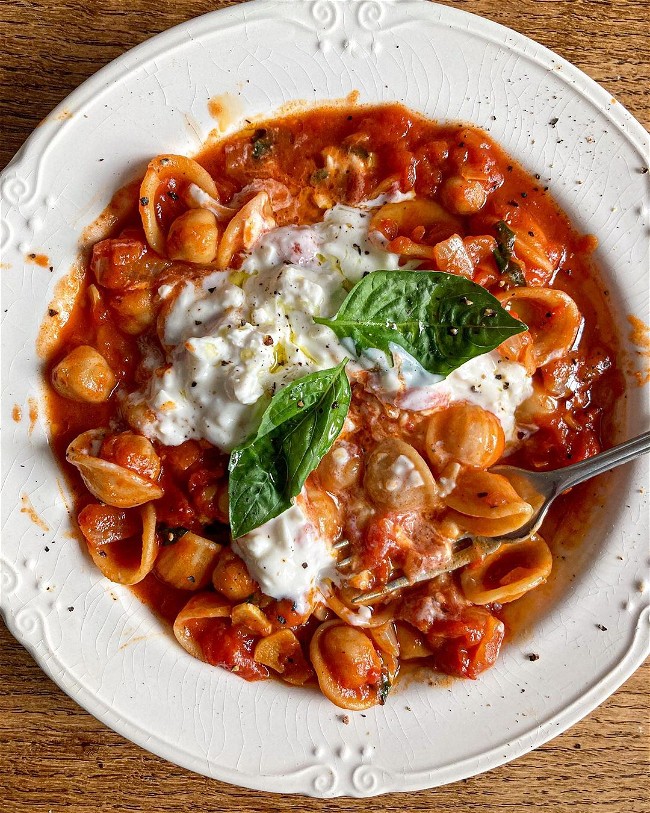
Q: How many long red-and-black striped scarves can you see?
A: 0